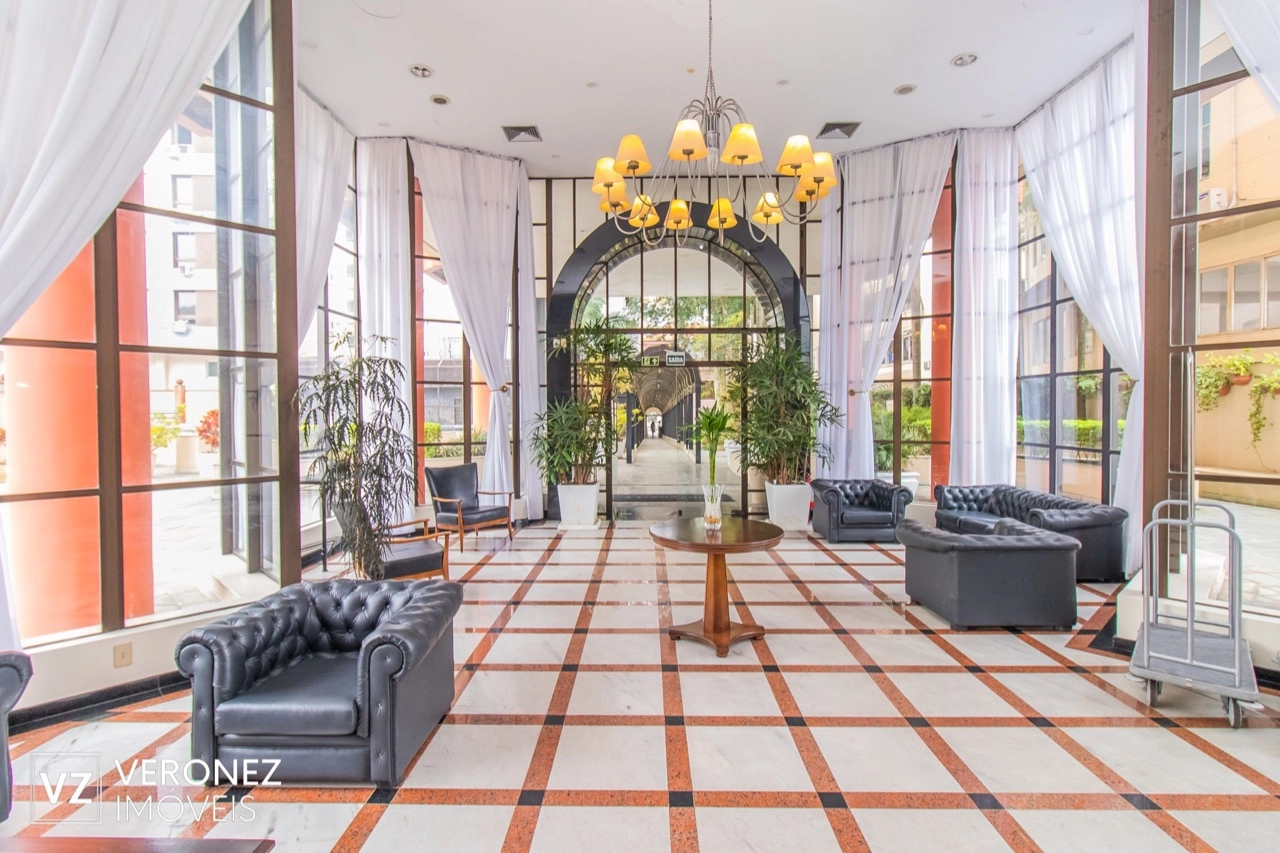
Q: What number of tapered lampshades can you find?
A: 12